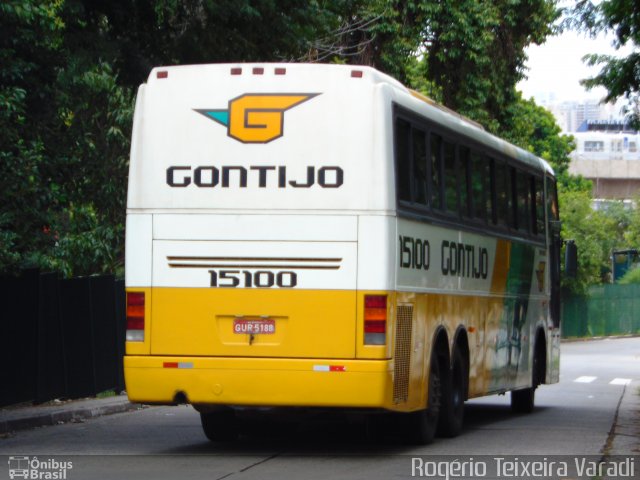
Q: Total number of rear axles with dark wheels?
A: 2